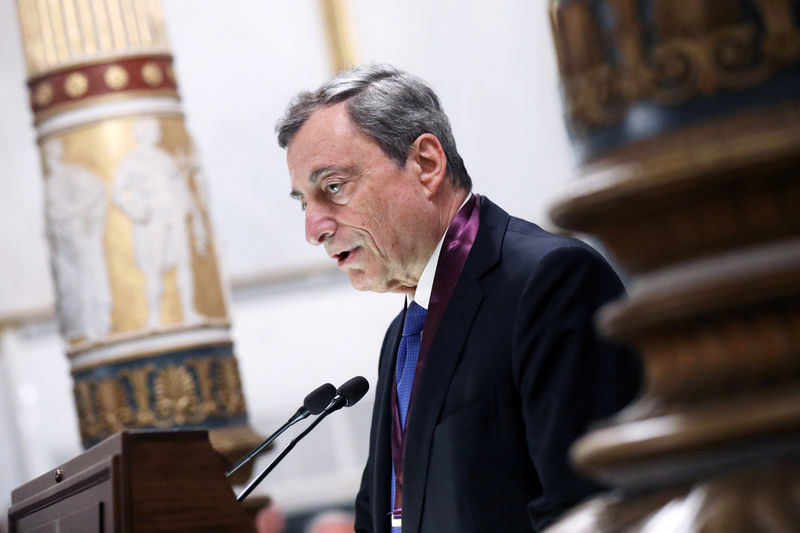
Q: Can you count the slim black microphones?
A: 2